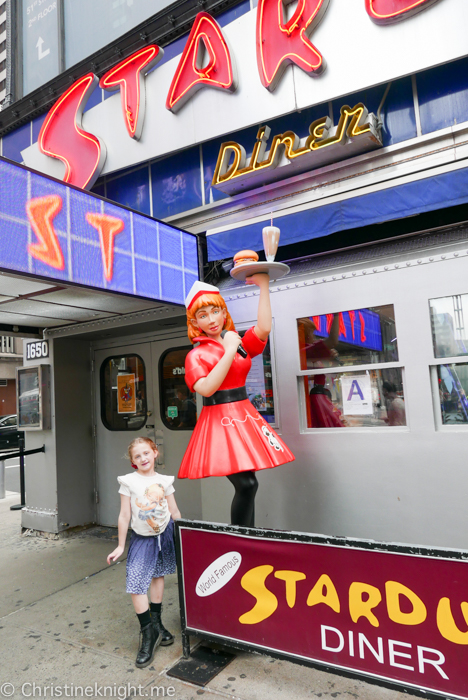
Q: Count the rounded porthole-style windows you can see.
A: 2